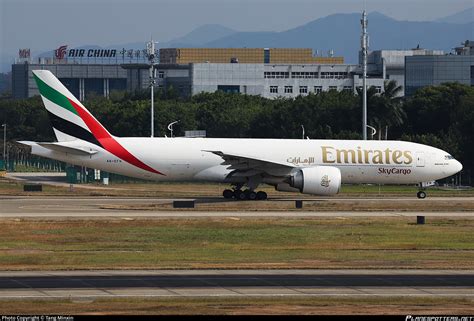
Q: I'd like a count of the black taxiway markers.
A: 4